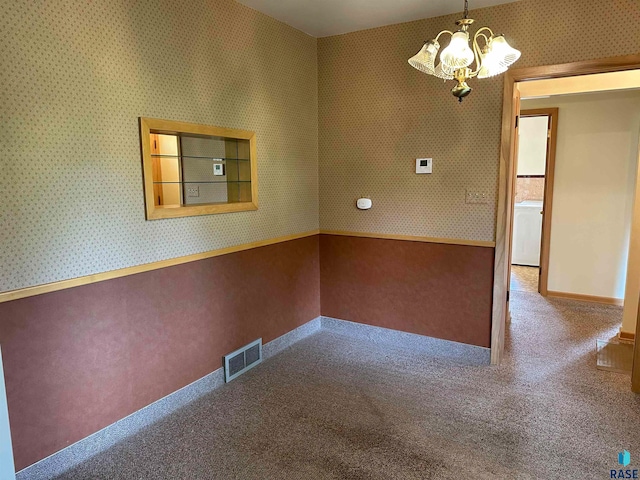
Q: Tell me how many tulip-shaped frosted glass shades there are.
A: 5